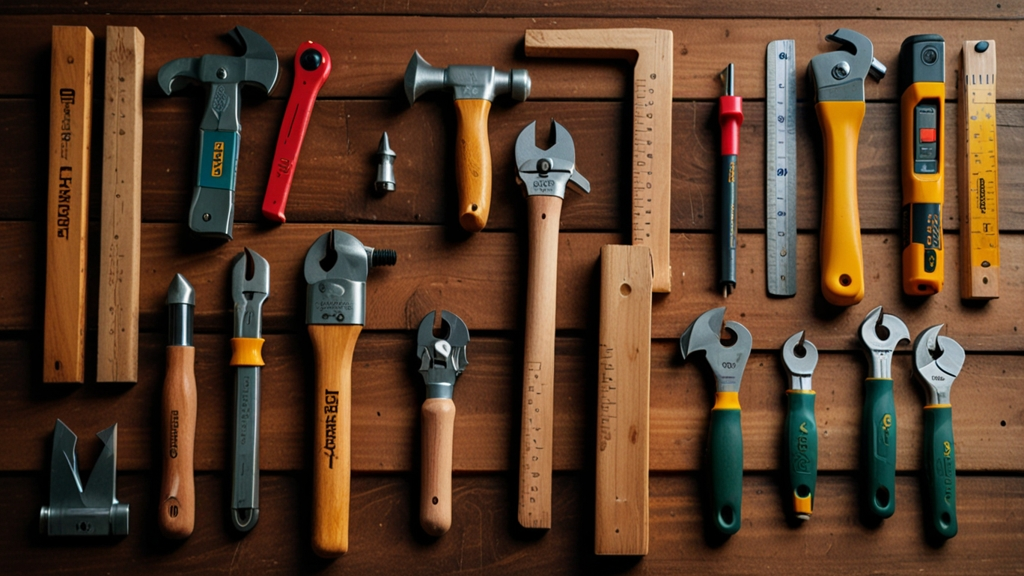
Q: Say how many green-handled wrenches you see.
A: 4